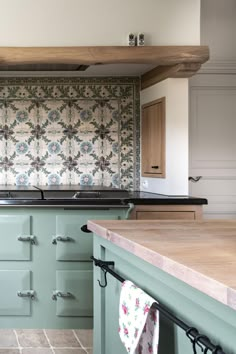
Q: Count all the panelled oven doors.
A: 4